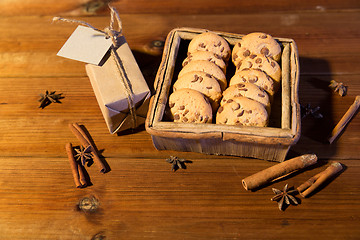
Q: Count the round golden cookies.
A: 10